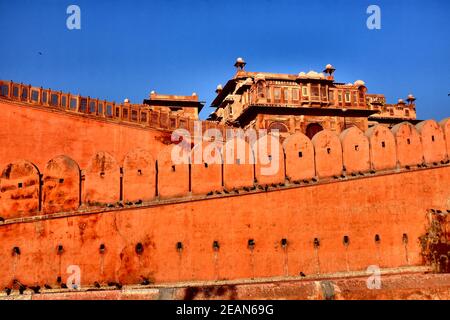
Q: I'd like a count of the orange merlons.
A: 15